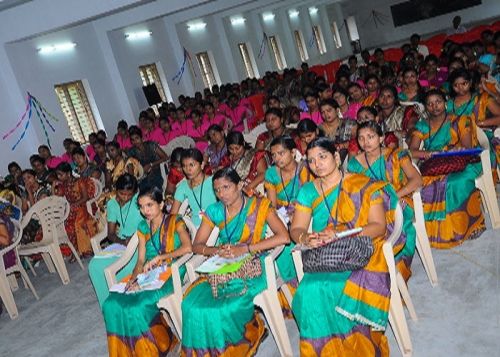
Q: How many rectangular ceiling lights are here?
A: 7